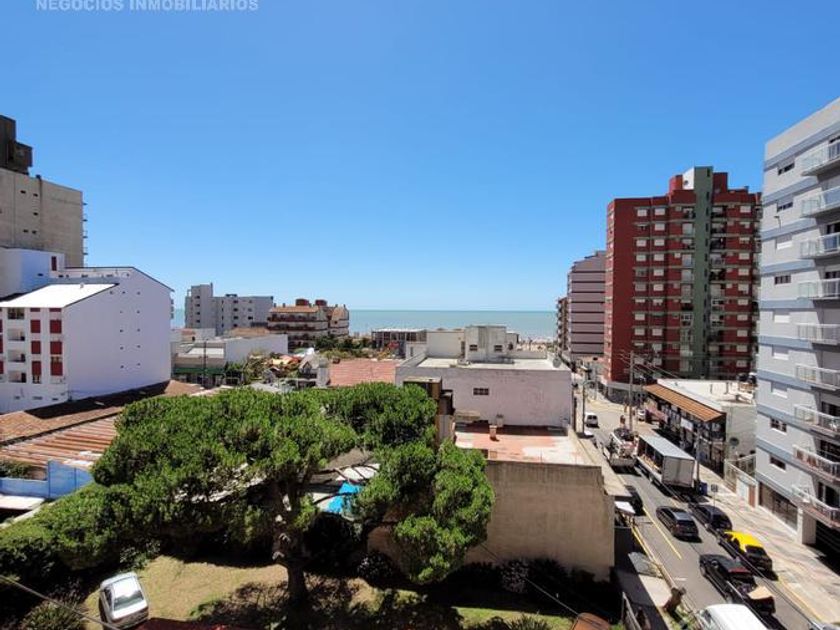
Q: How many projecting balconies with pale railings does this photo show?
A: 9